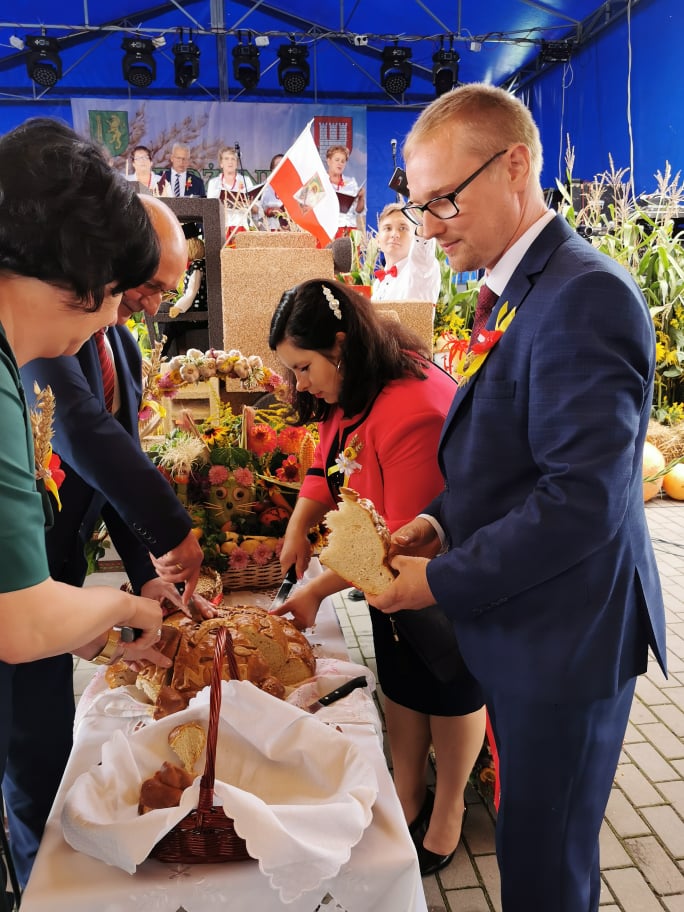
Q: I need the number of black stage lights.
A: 7